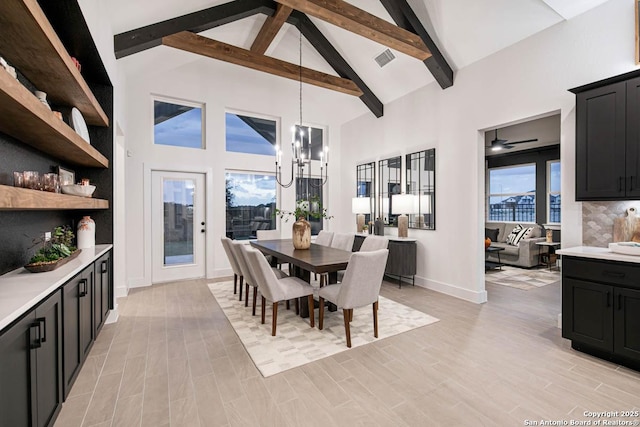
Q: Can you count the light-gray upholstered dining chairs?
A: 8